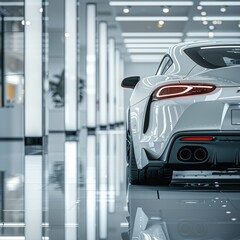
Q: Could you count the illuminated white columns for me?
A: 7